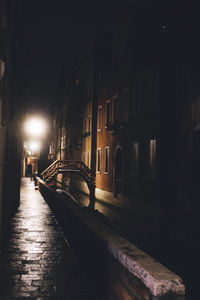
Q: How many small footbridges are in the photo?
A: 1